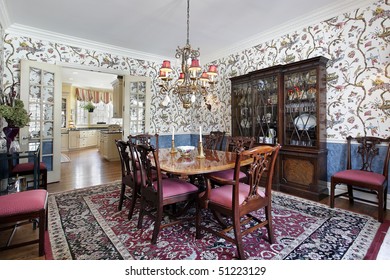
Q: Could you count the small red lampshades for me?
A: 6